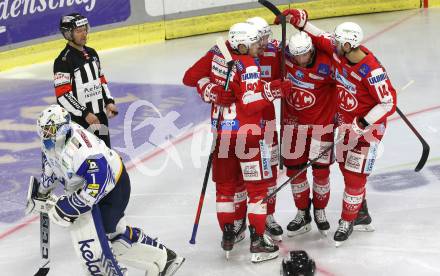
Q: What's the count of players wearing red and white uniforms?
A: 4